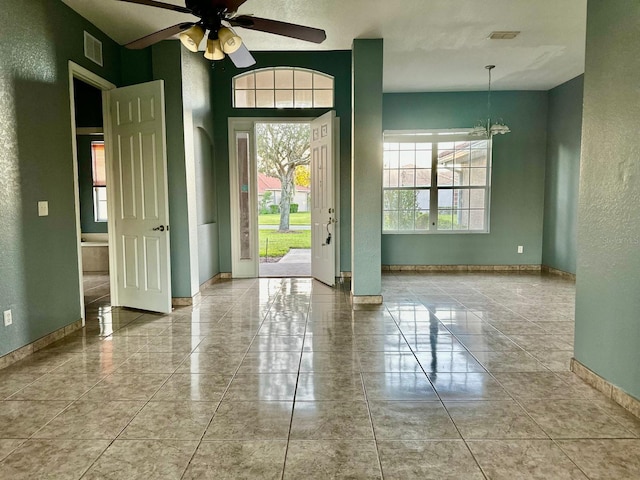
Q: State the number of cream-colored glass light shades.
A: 3